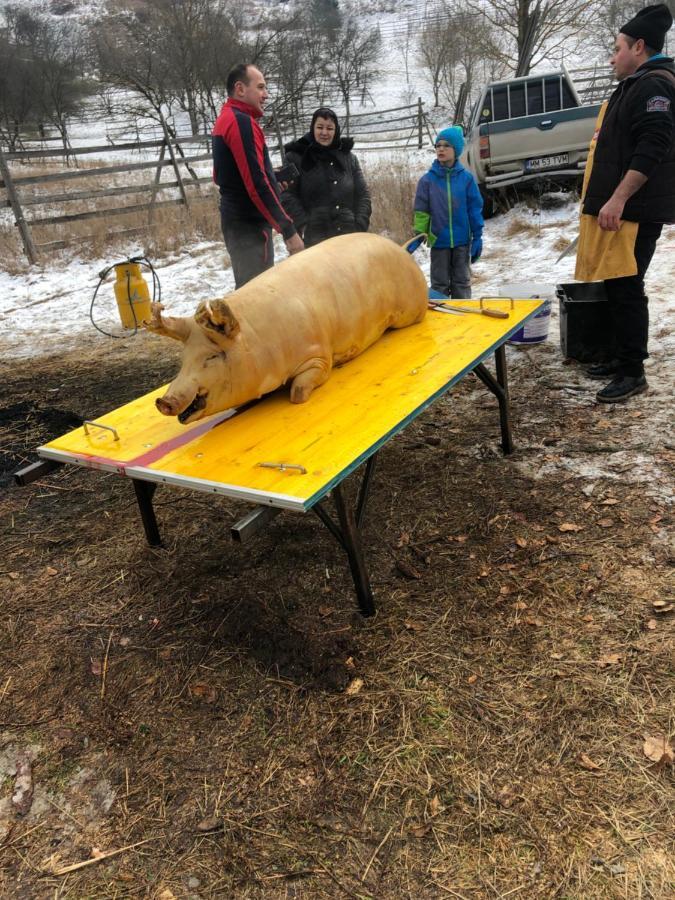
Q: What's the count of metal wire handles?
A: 3